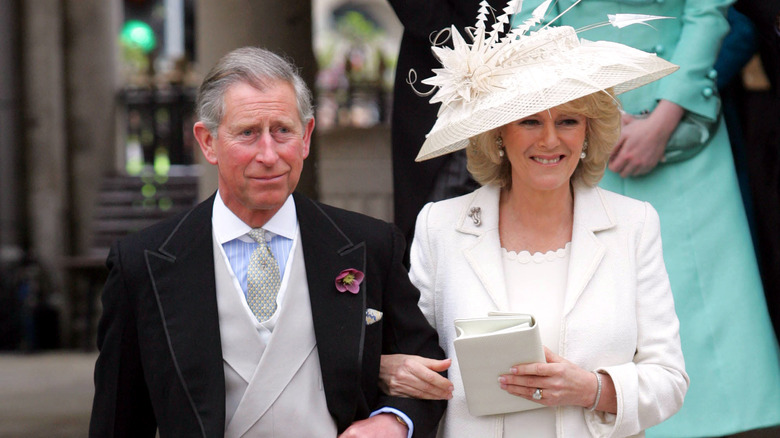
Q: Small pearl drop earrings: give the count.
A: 2